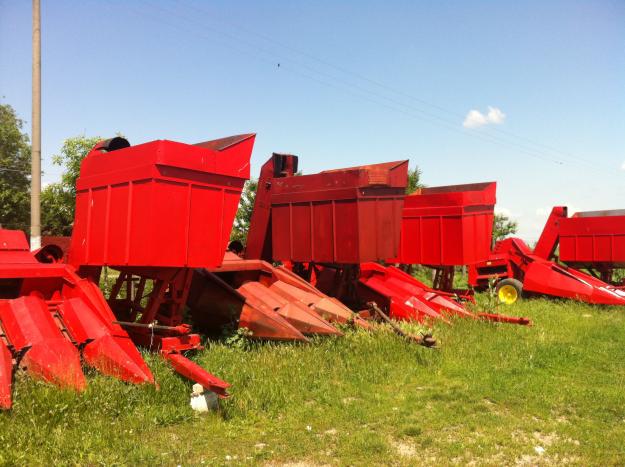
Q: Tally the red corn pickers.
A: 4